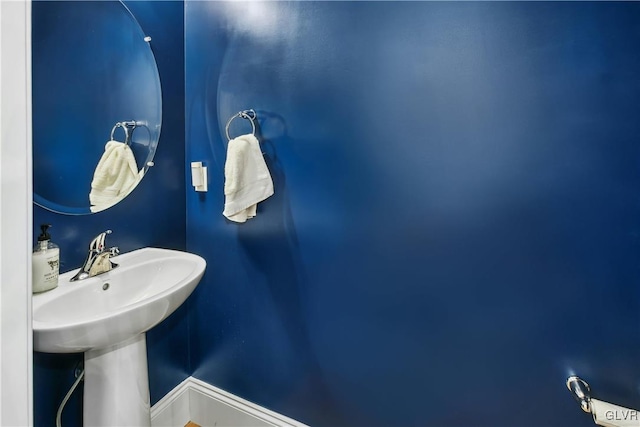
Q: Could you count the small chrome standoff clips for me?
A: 2